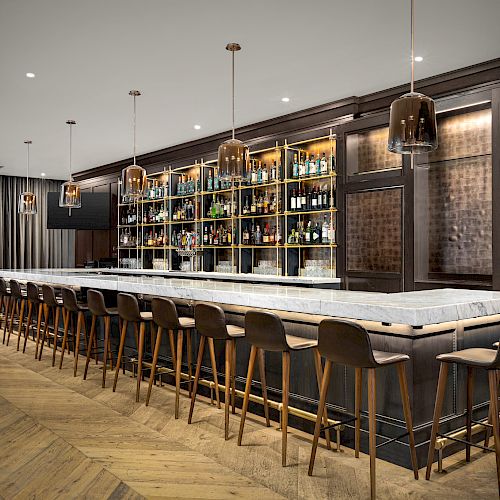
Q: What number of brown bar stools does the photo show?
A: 12